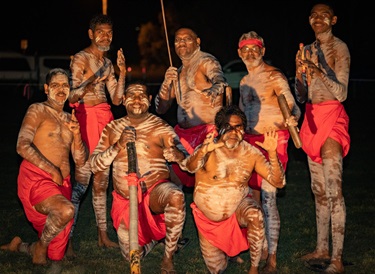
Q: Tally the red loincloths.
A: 7